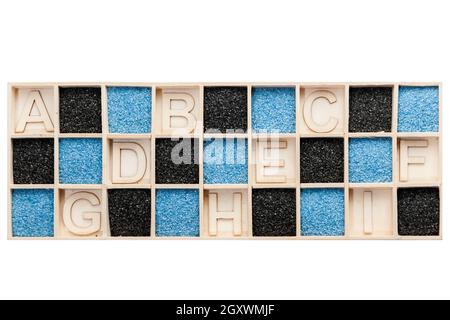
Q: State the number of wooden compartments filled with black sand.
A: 9